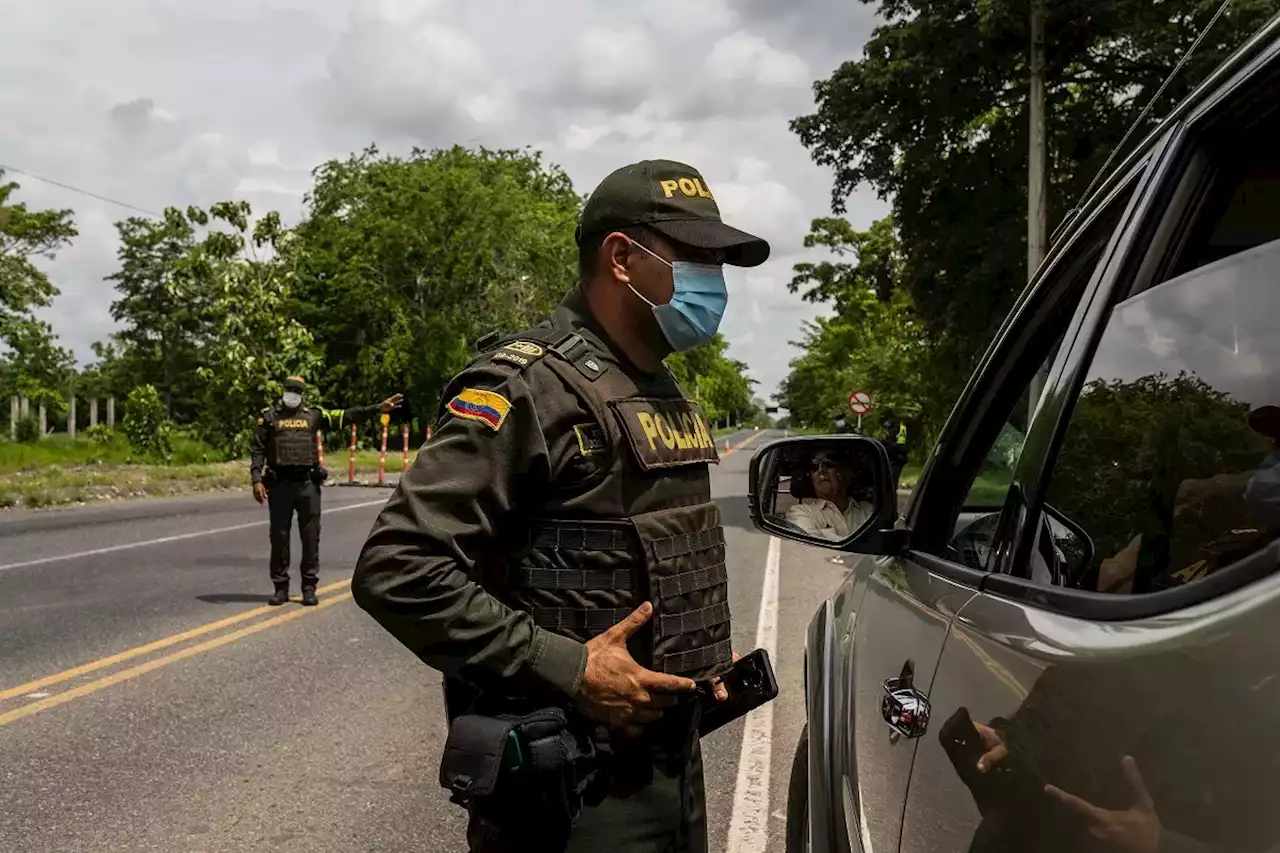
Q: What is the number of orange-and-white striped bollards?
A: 5